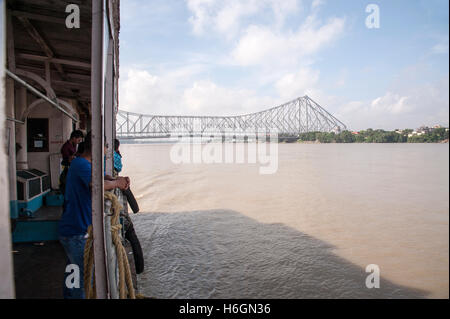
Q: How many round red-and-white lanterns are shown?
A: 0